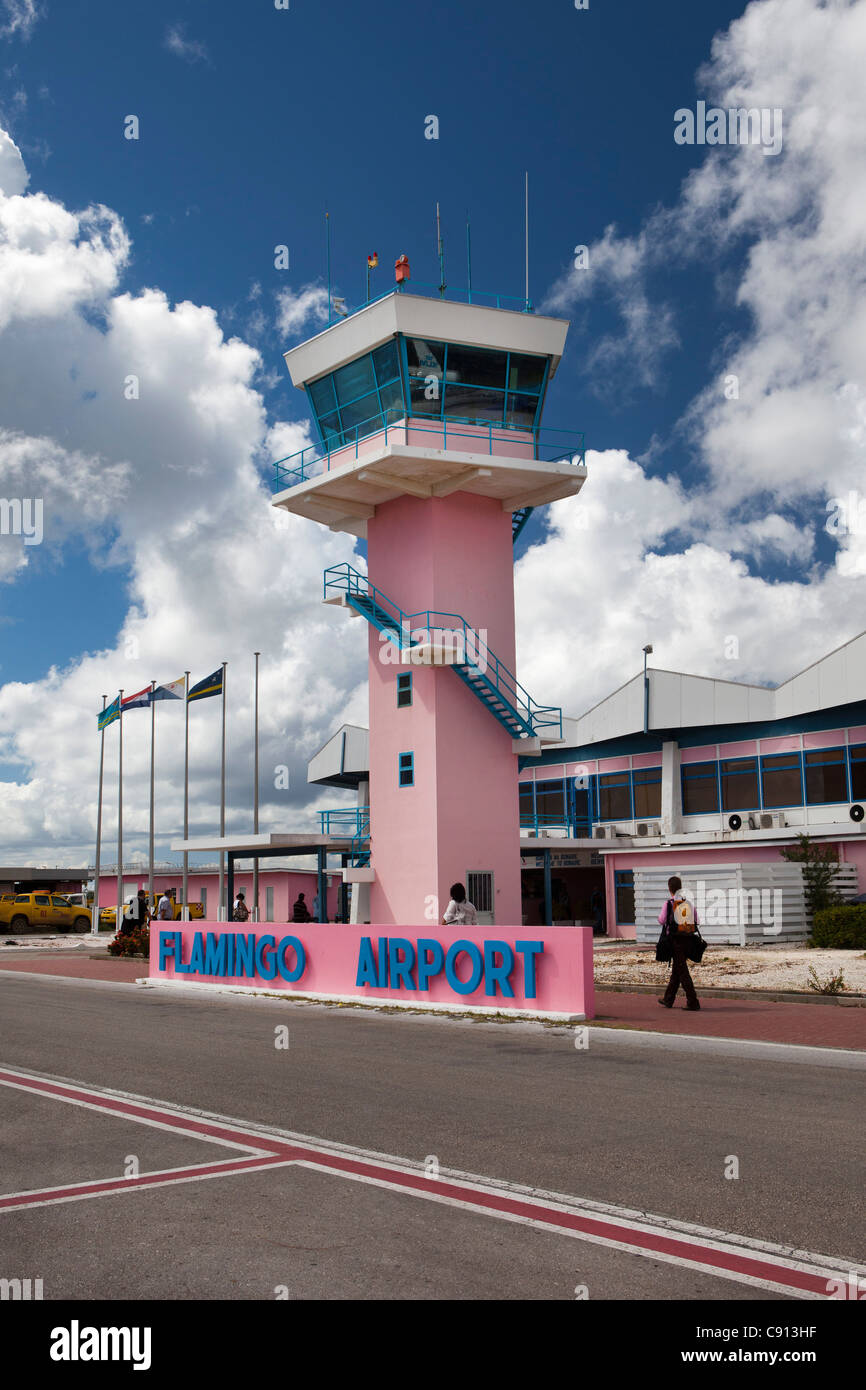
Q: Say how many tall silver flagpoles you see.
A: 6